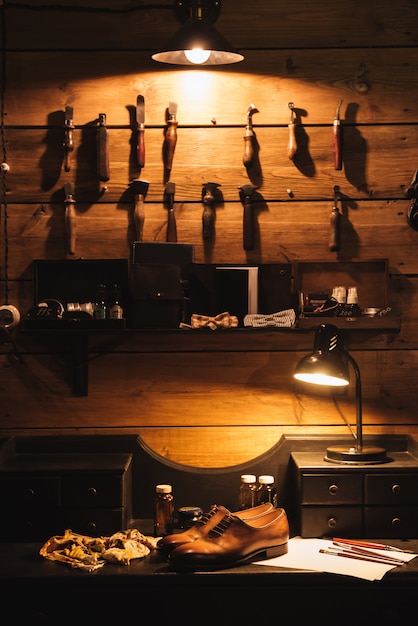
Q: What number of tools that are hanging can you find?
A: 13